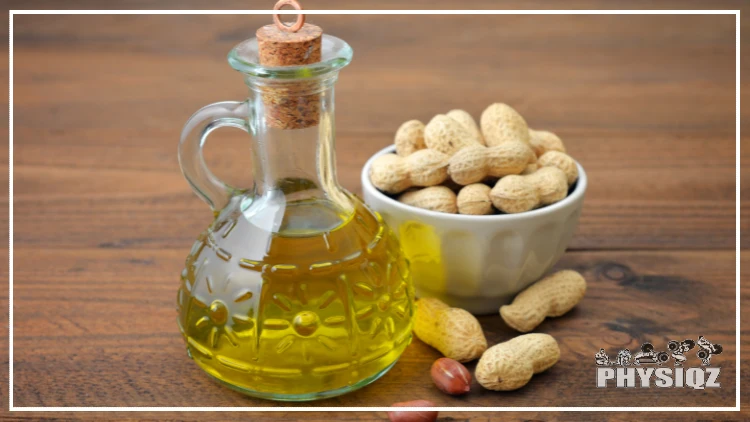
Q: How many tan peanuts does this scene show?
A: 14